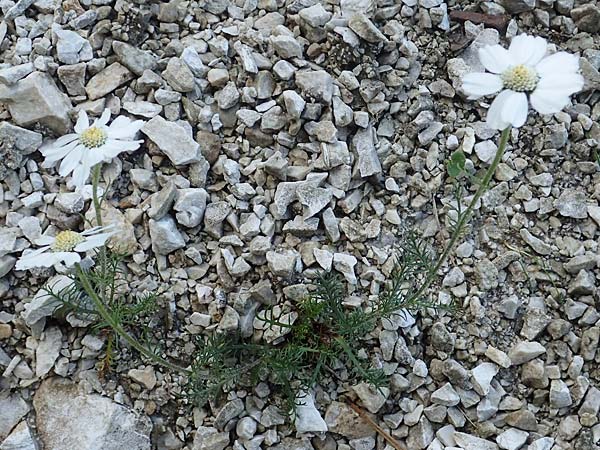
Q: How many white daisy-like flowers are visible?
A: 3